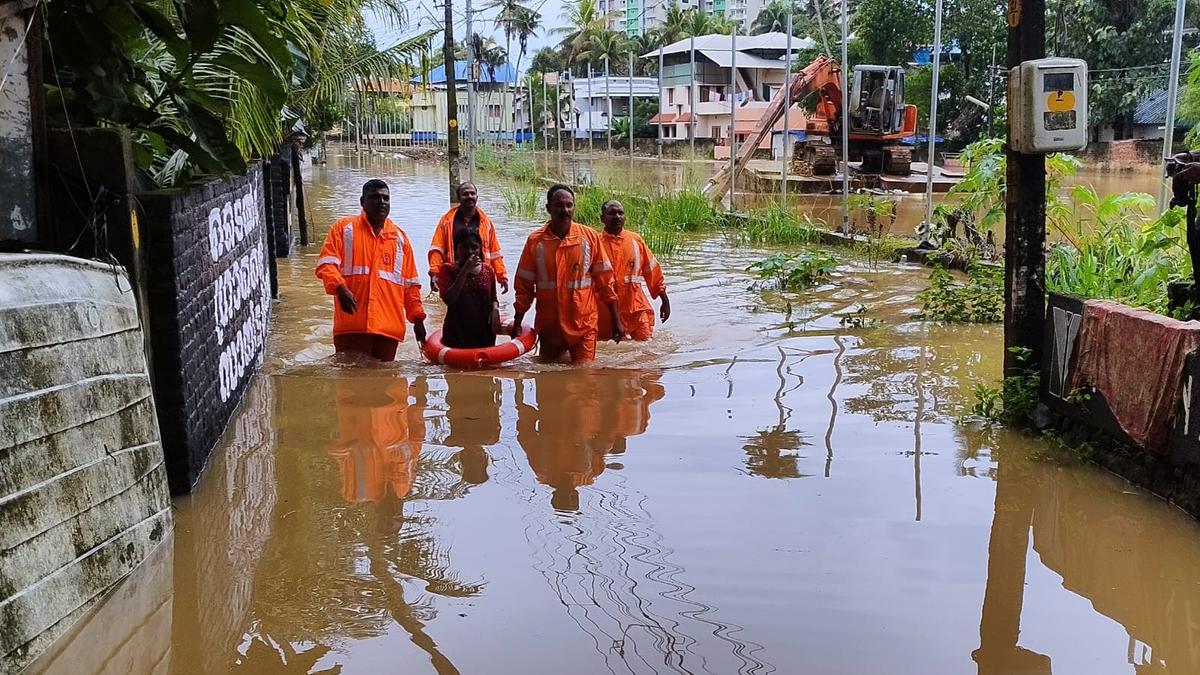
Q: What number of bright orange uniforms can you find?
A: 4